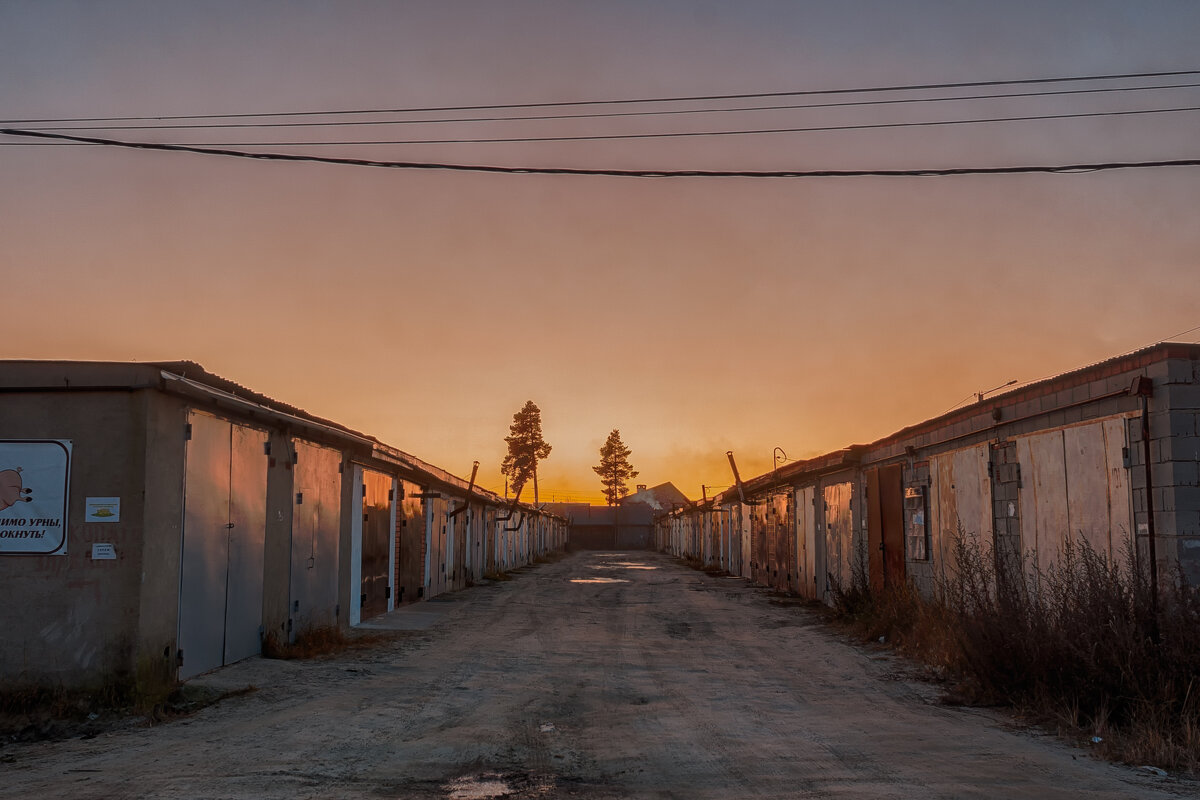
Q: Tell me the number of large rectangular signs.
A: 1